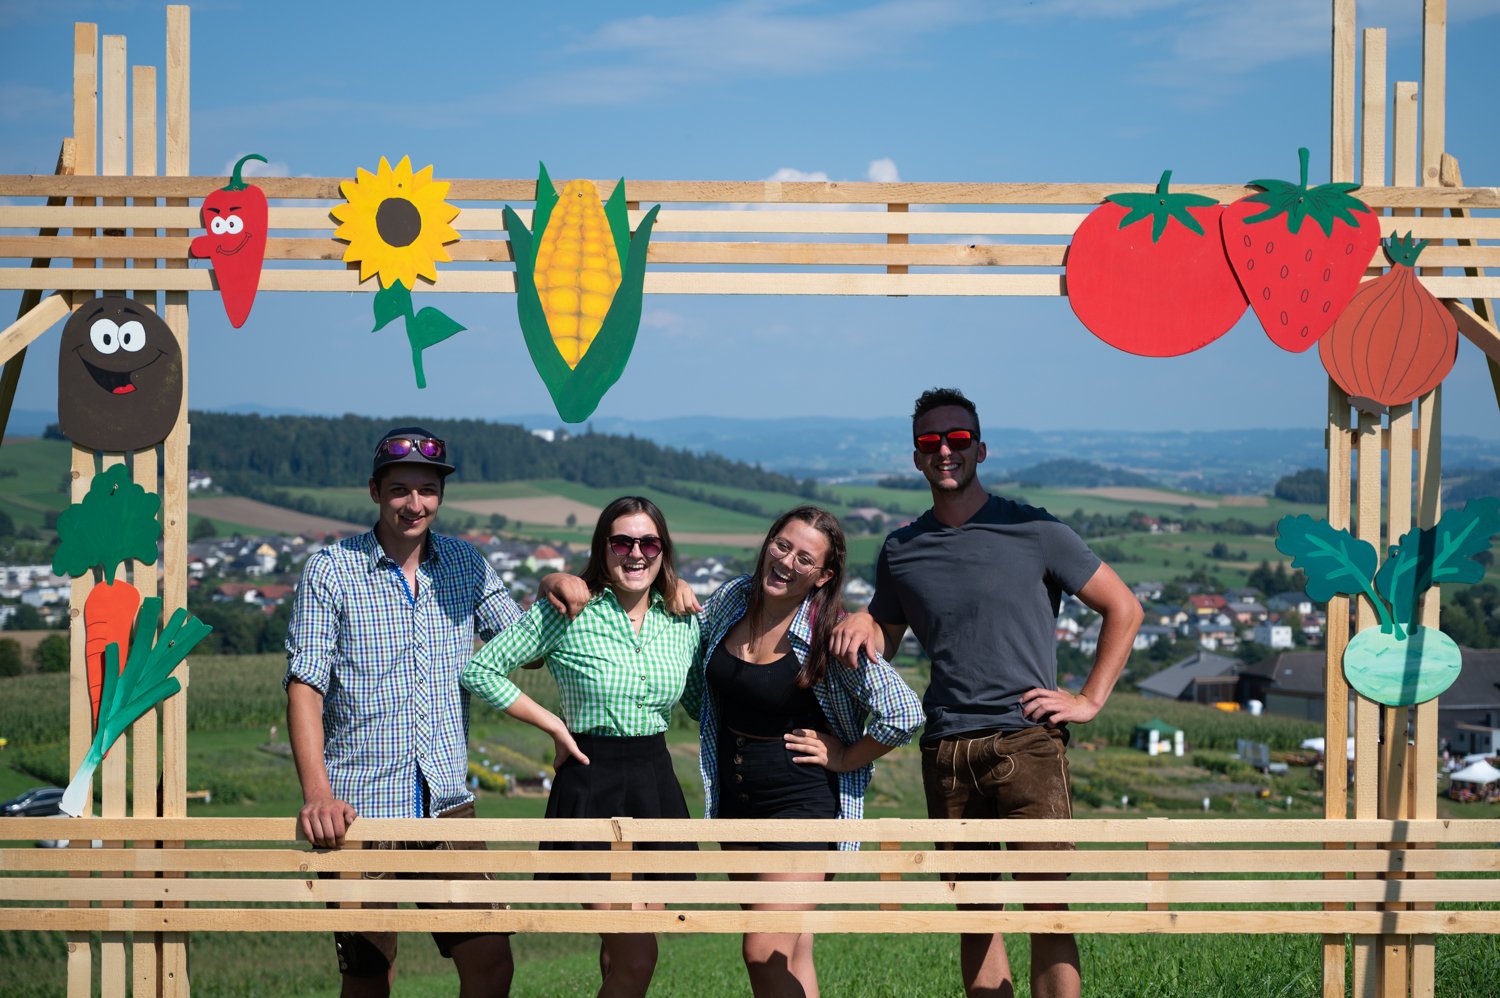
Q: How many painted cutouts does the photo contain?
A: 10